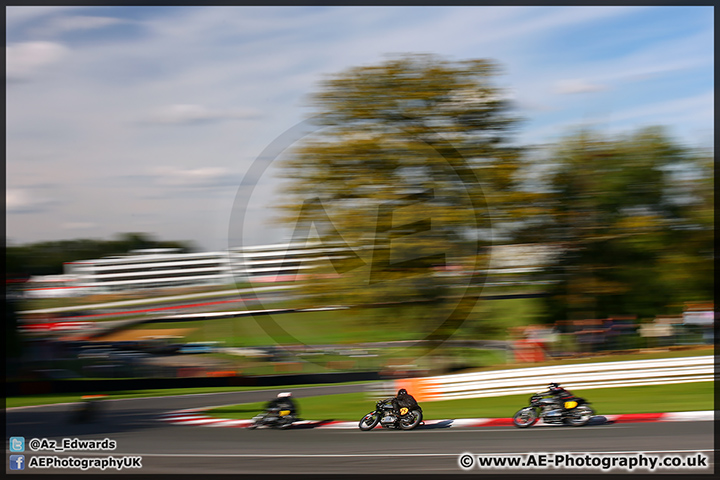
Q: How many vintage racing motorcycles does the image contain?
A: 3